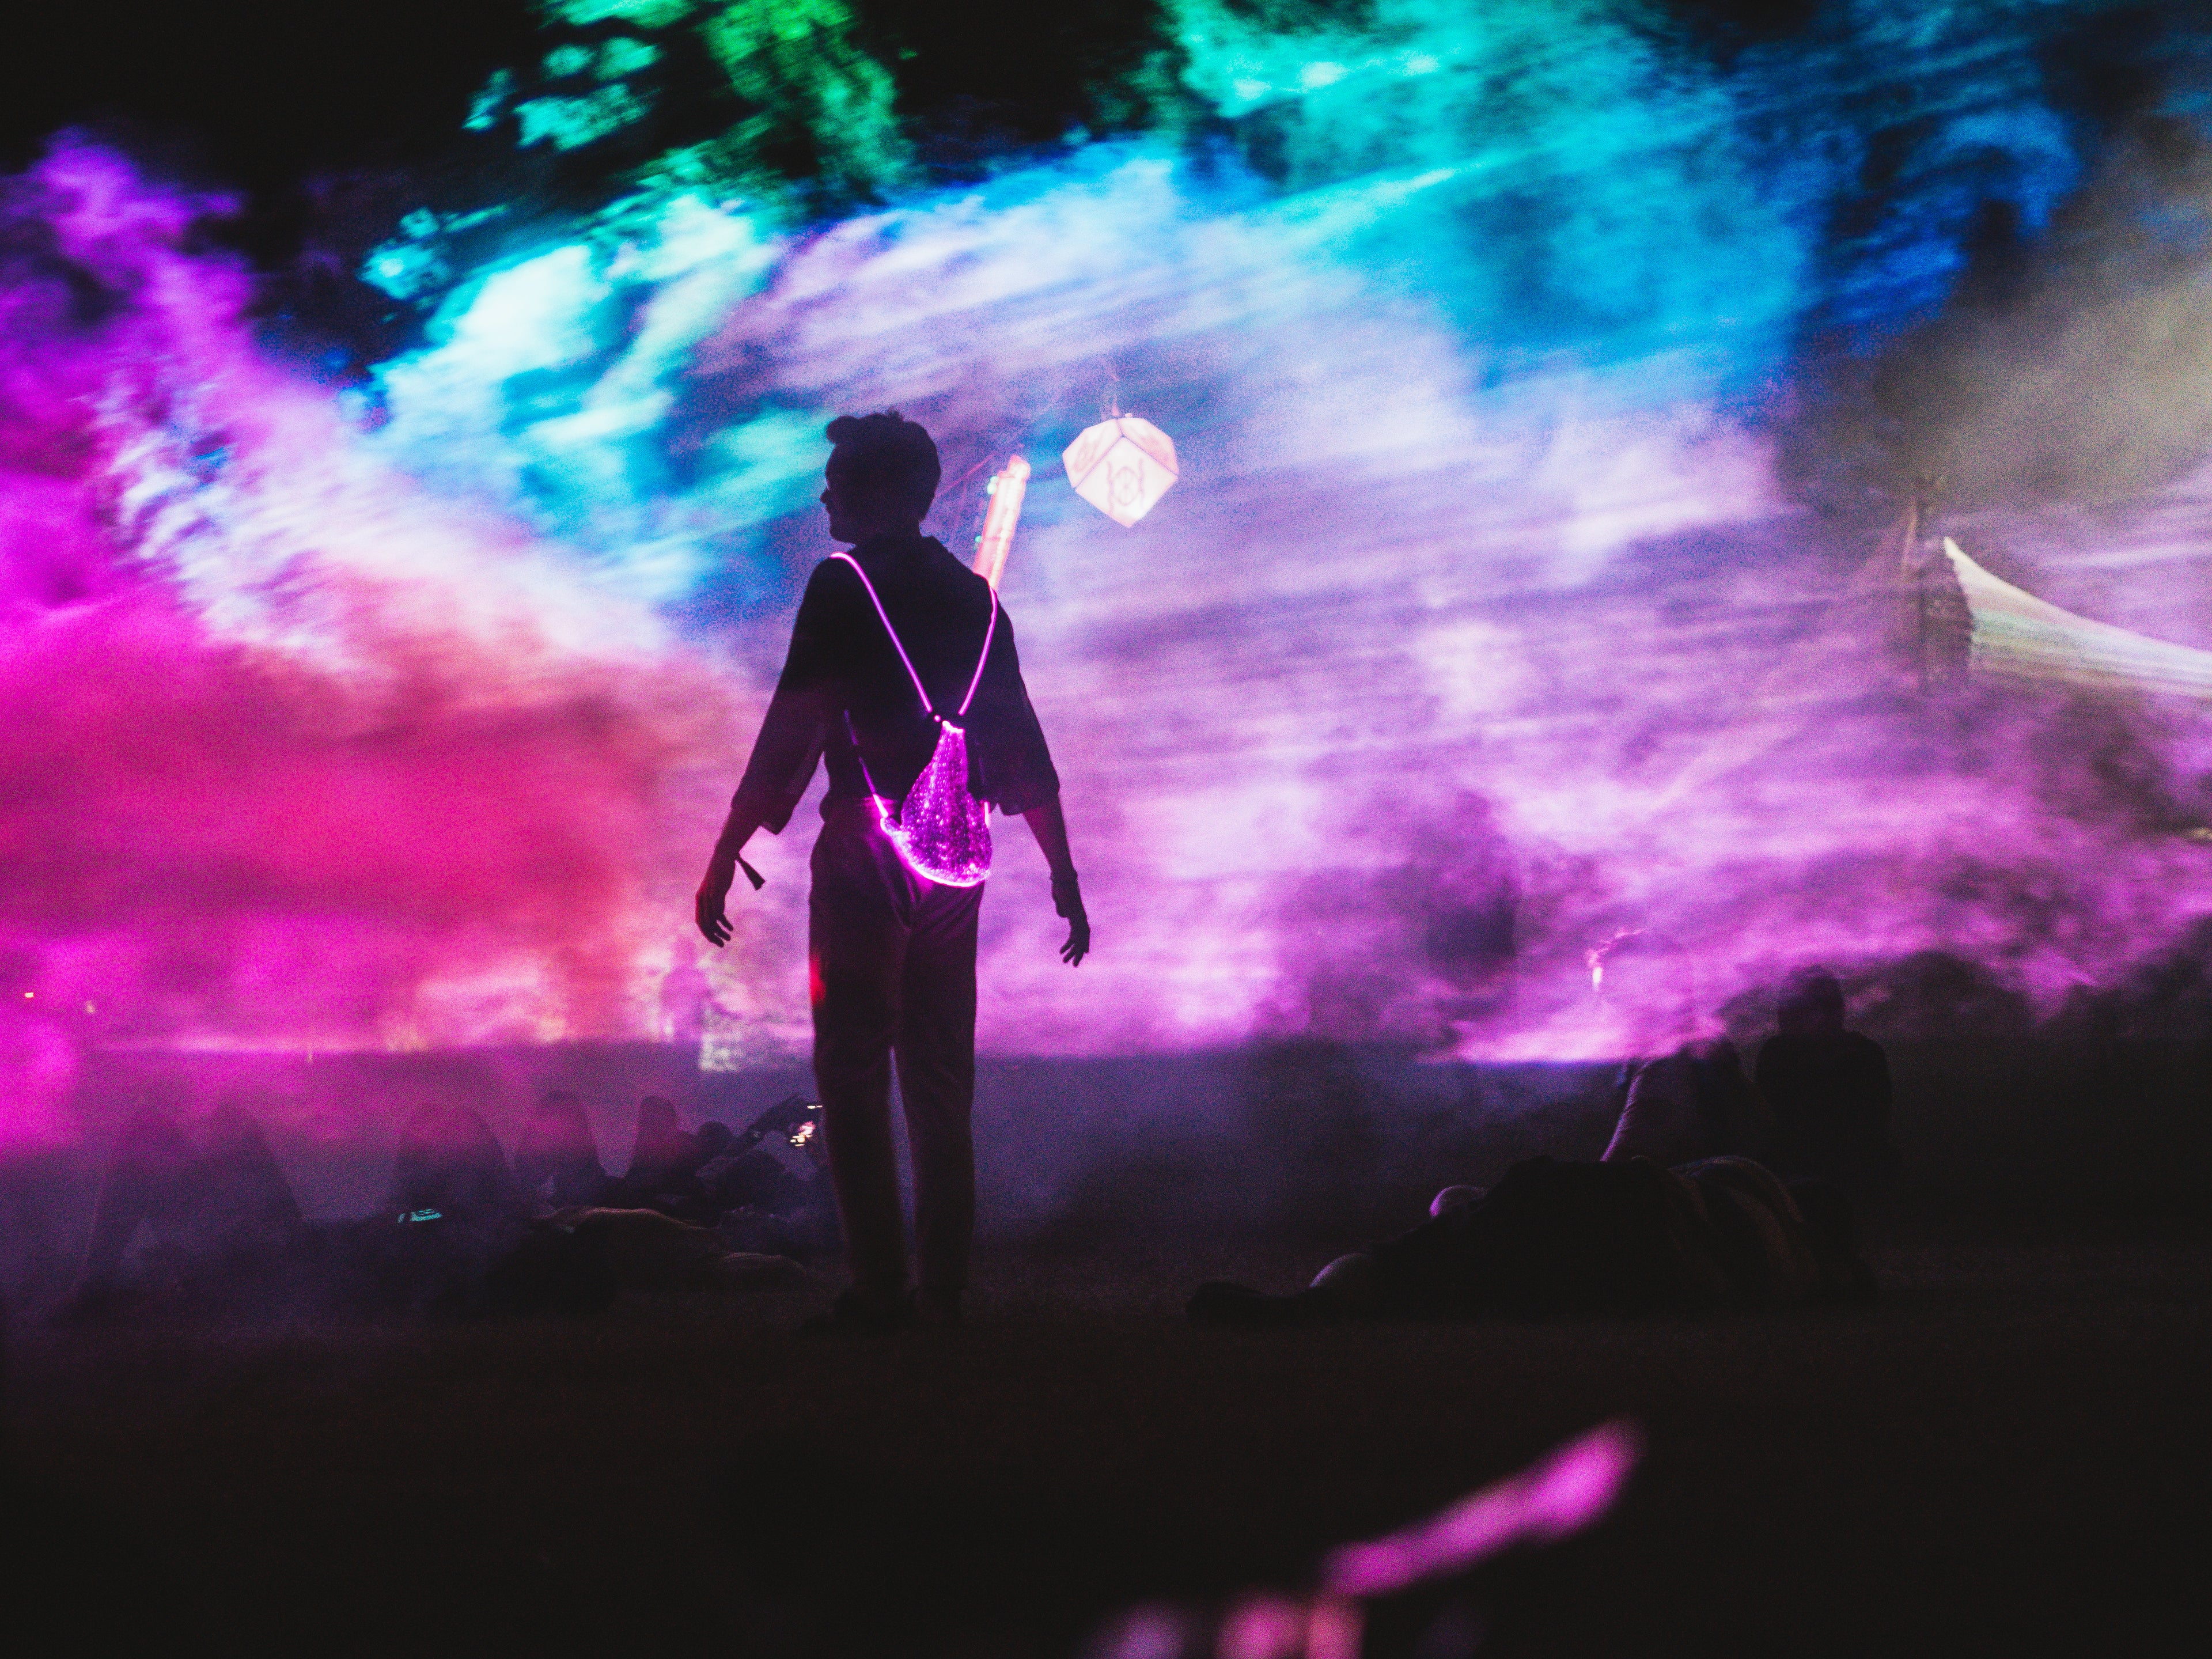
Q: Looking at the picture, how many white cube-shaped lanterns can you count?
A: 1